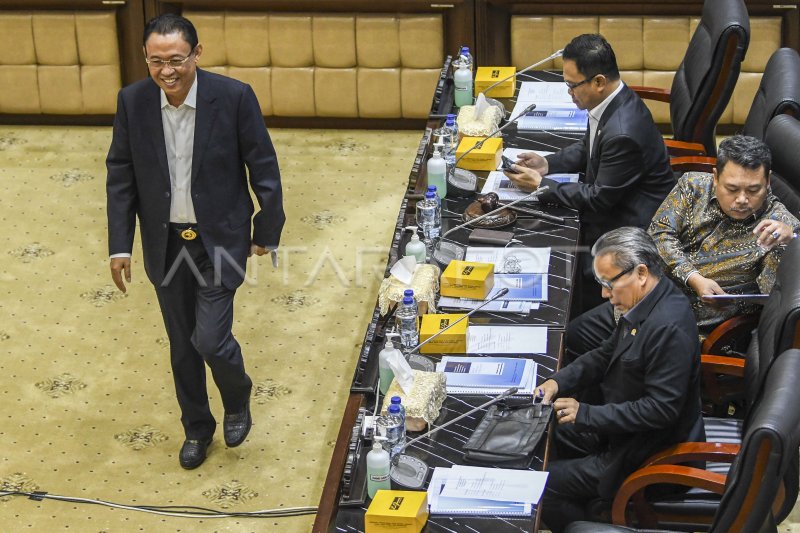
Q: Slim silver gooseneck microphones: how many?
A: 5